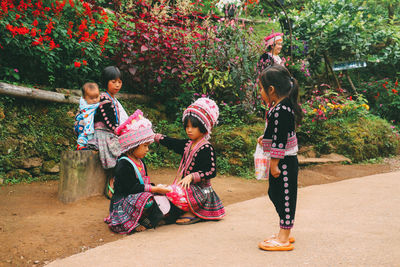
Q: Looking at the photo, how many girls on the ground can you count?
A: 2